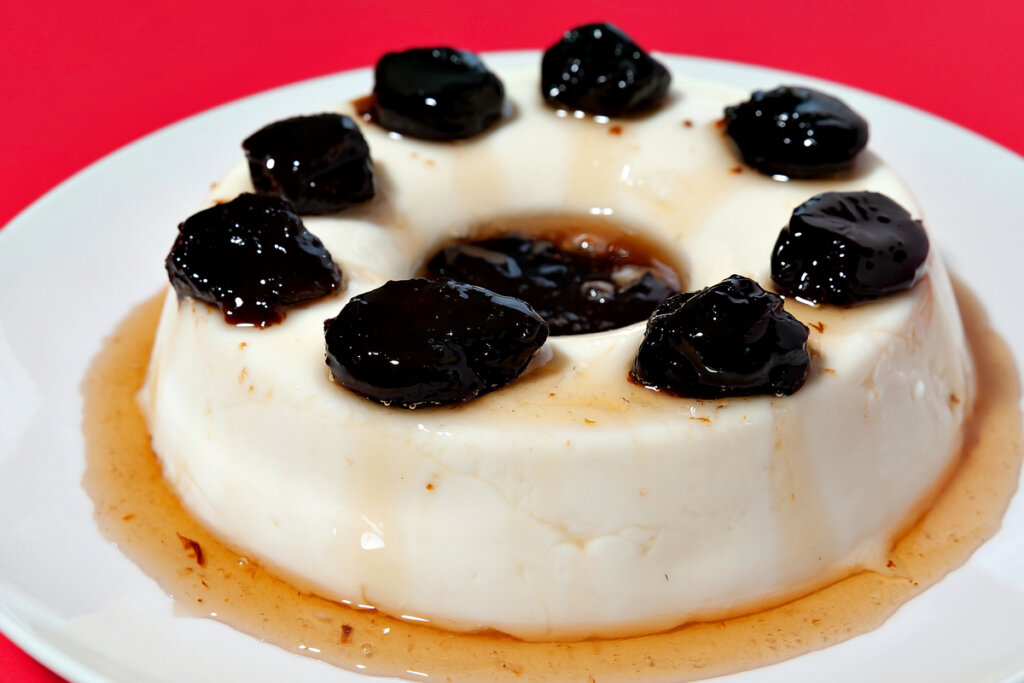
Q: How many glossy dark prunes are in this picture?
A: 8